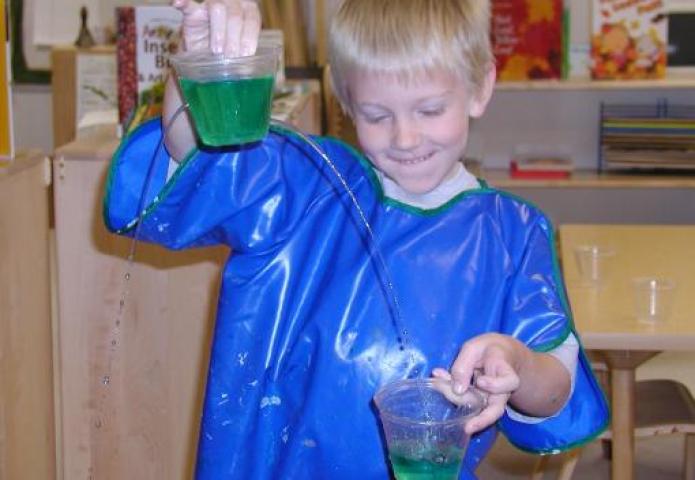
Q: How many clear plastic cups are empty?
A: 2